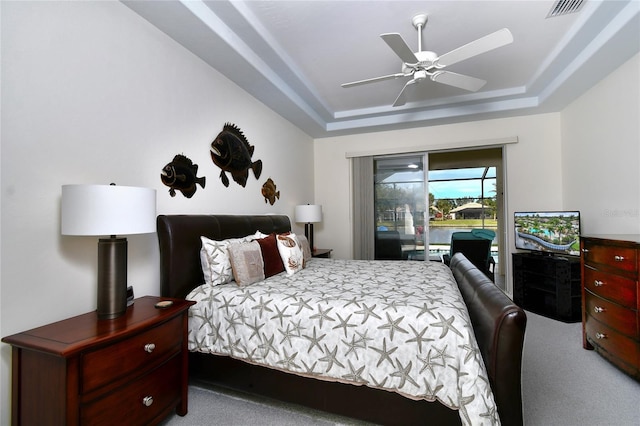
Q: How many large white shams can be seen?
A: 2